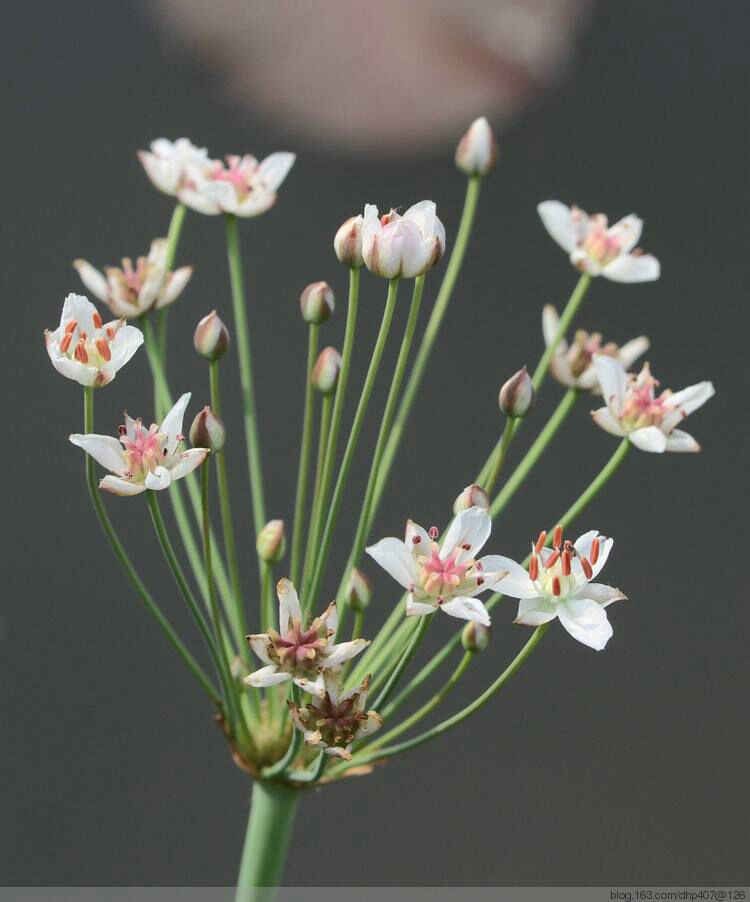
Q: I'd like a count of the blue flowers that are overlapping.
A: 0